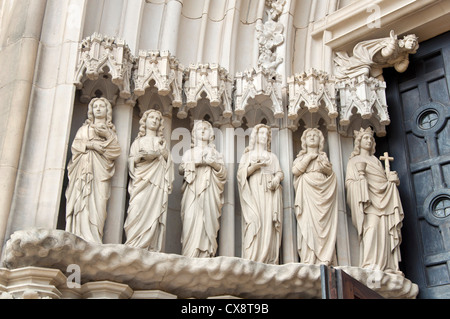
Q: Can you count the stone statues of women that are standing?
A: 6